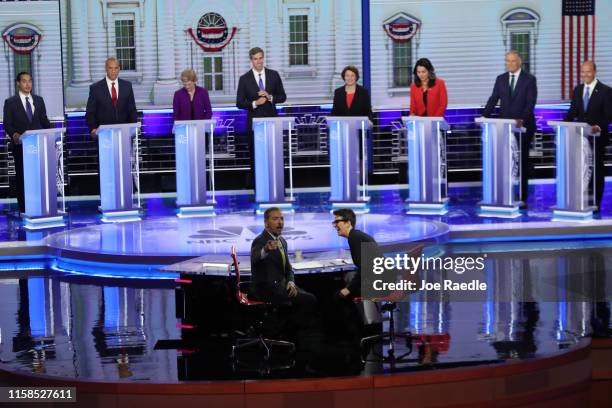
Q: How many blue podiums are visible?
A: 8